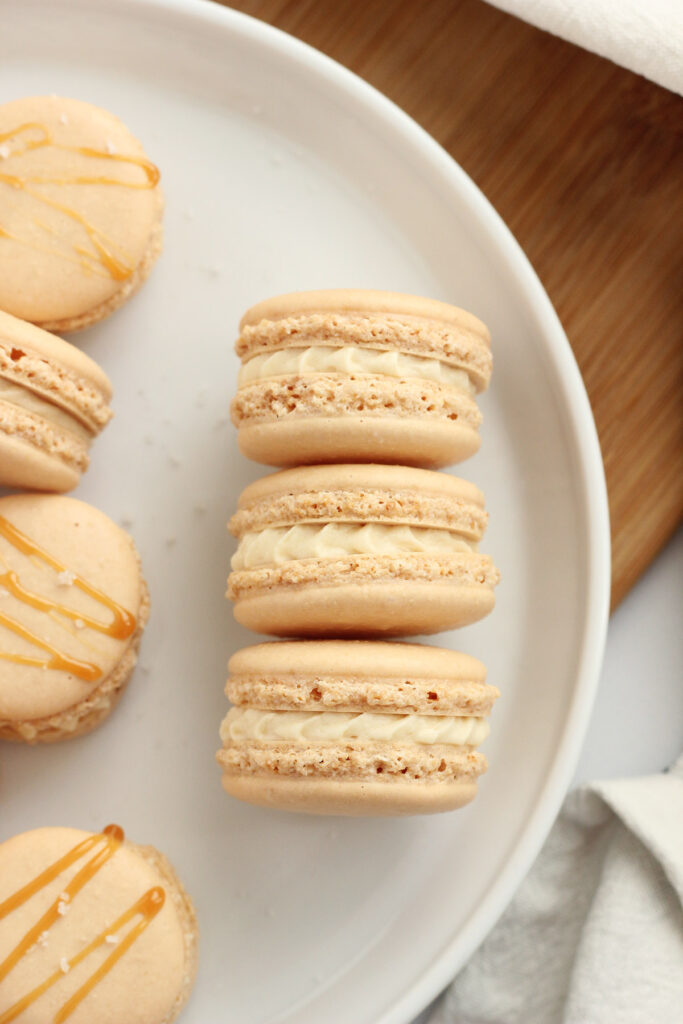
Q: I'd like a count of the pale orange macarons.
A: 7